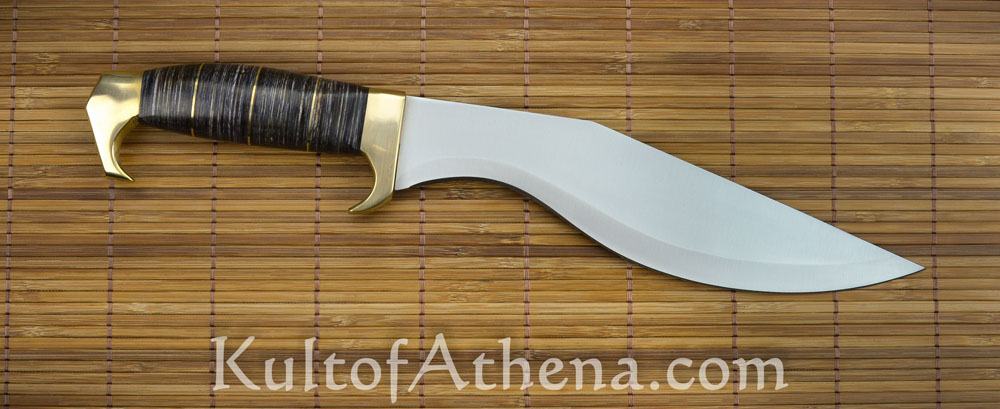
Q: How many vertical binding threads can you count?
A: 10